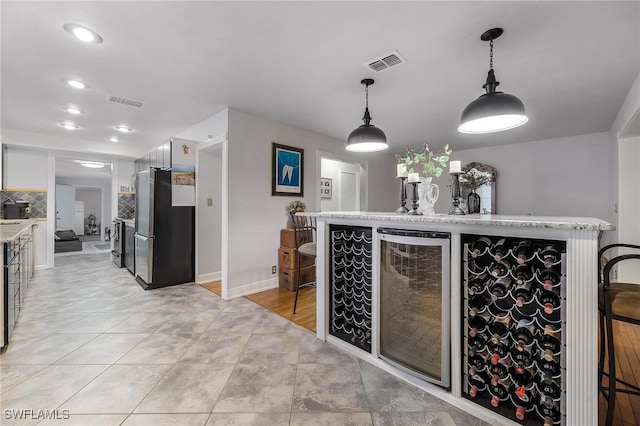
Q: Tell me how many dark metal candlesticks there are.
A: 3